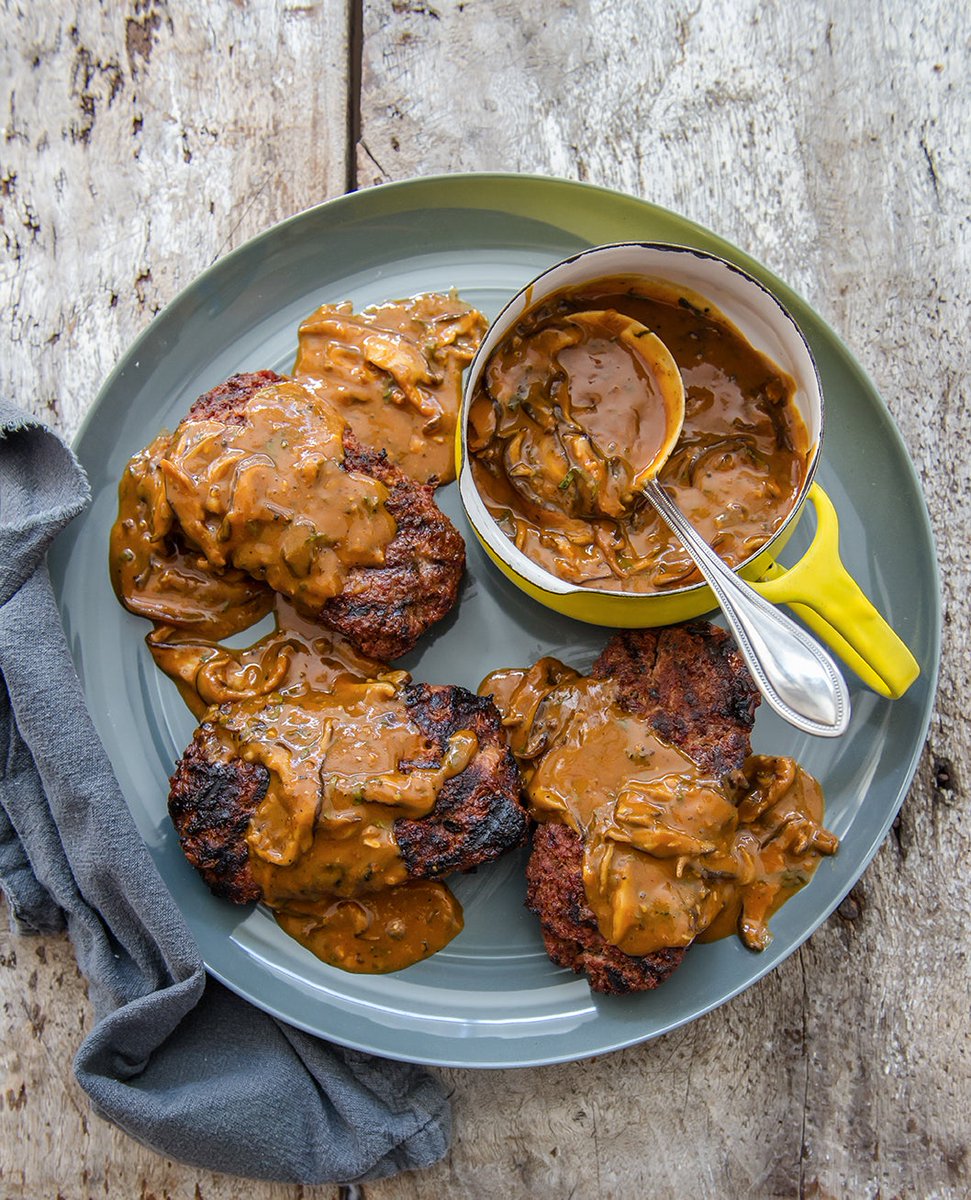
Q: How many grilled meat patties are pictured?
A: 3